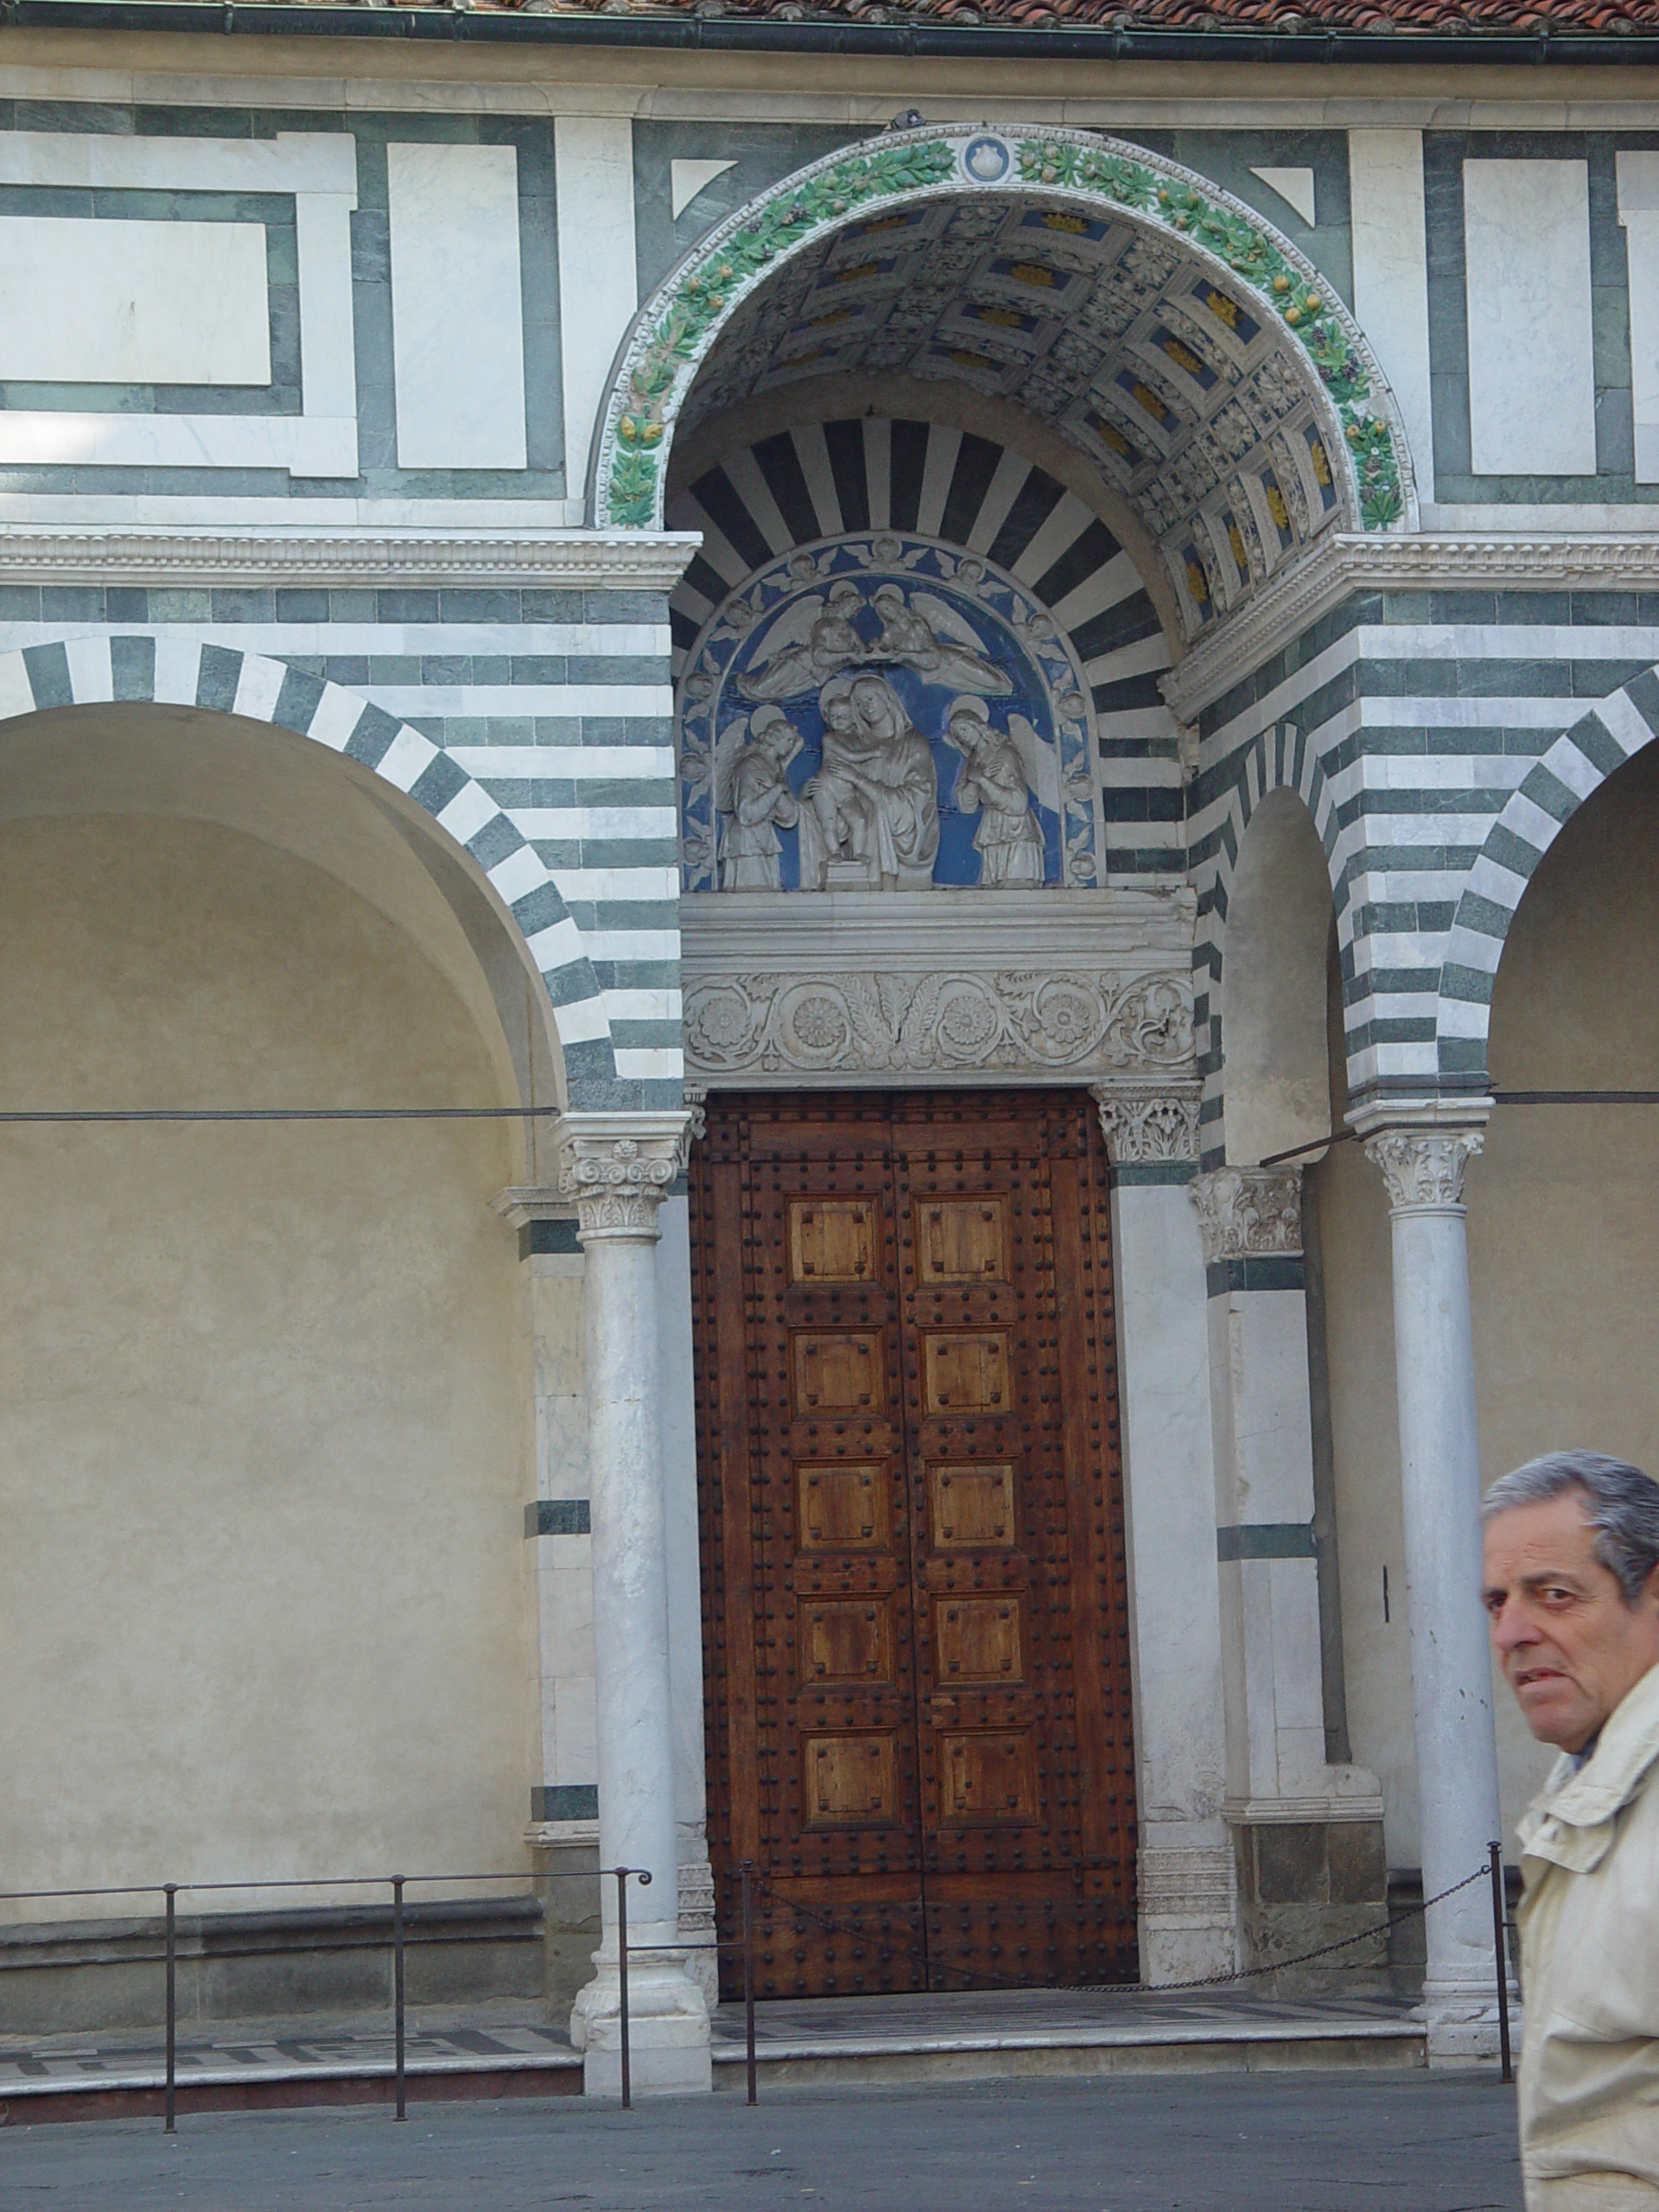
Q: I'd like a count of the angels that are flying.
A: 2